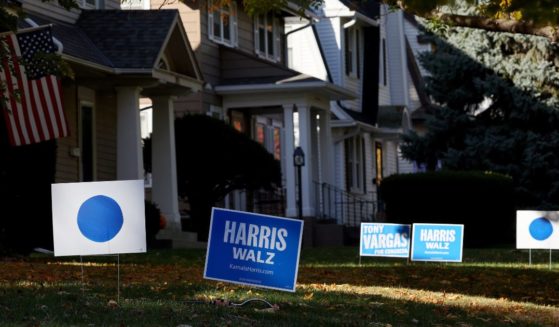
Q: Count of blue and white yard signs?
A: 5